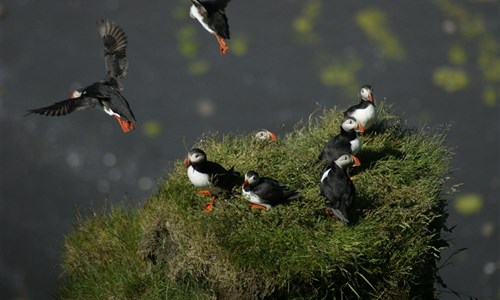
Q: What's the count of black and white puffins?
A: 8